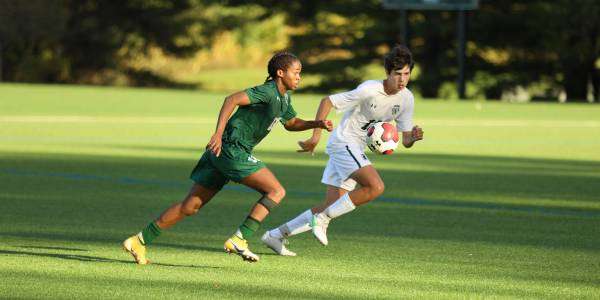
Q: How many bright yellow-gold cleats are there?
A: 2